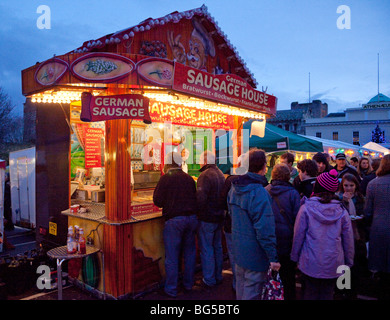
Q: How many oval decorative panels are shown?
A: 3